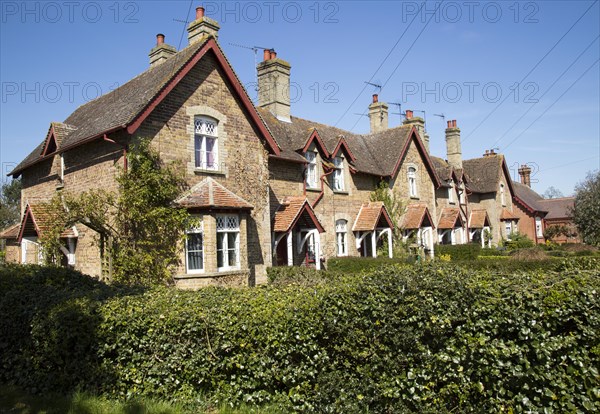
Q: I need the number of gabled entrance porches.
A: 6